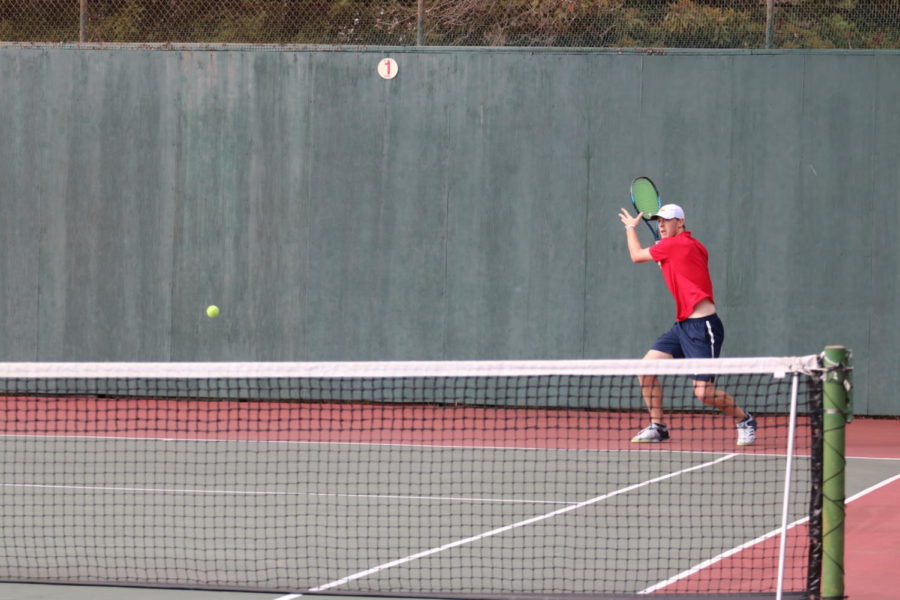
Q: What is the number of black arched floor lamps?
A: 0